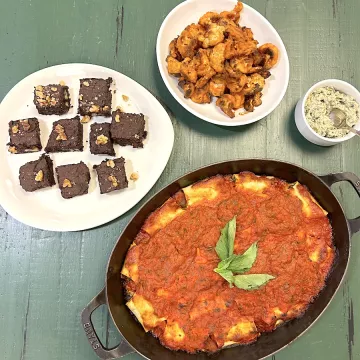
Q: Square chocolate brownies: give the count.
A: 9